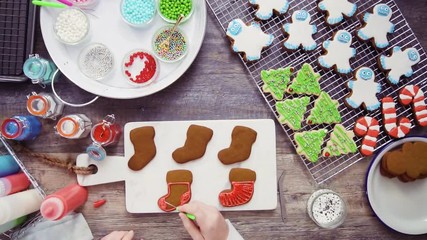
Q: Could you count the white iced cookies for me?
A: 8